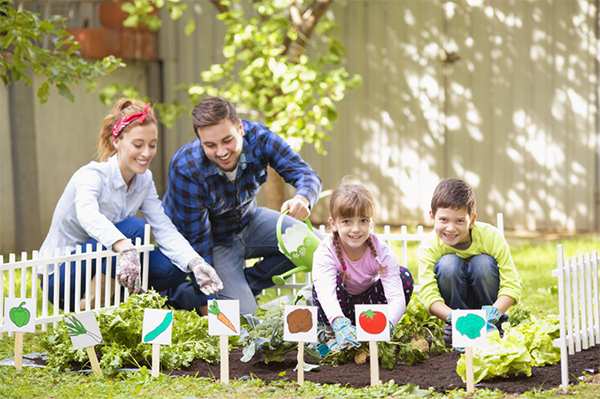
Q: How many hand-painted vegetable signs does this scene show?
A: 7